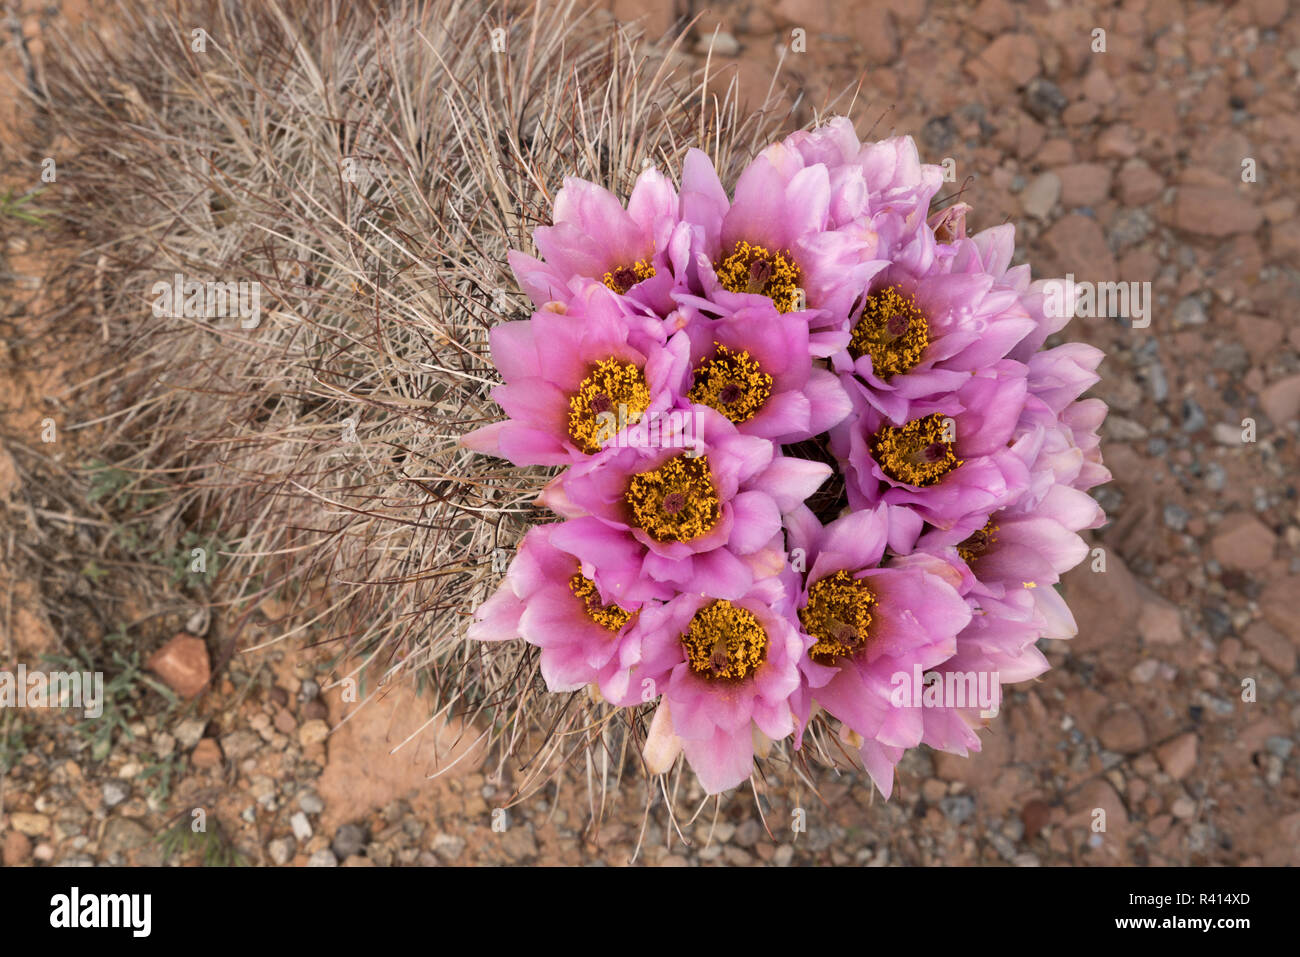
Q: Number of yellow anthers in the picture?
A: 11